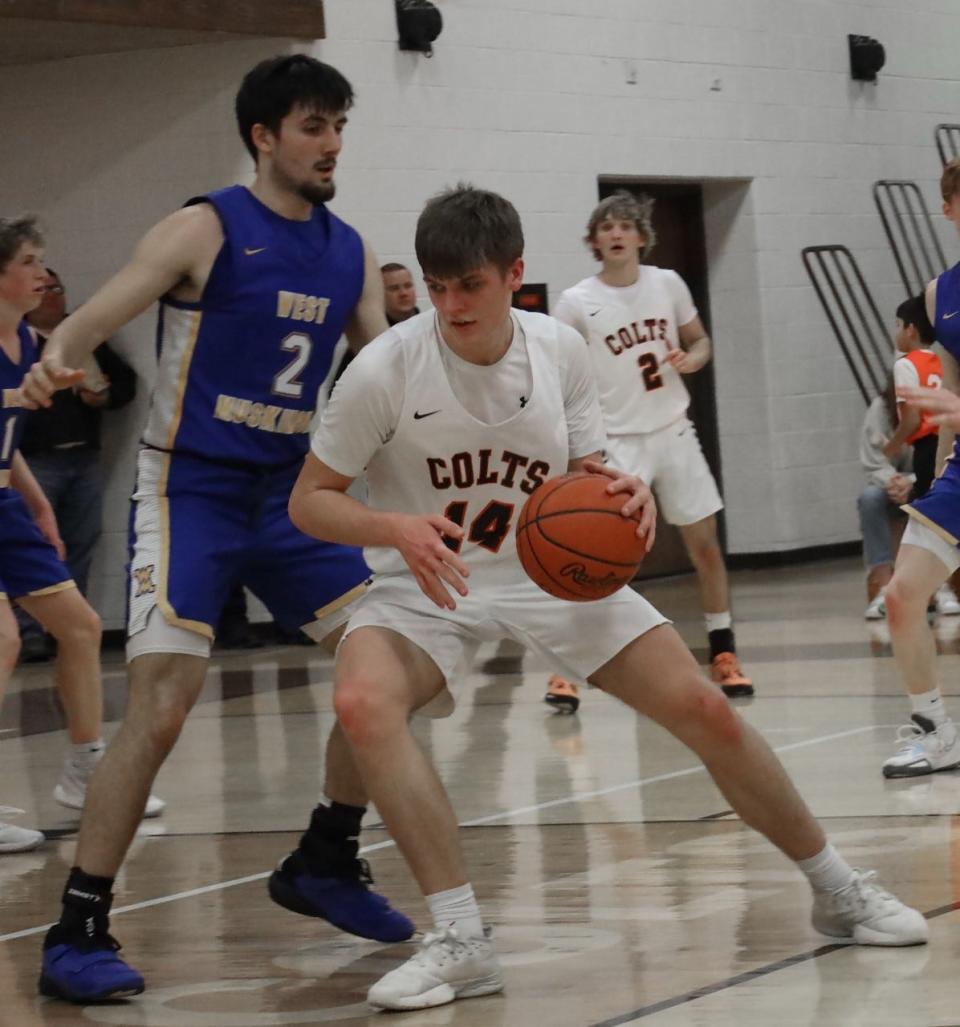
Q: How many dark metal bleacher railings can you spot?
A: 3